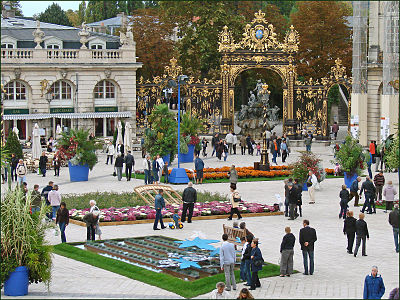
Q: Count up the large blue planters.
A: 6